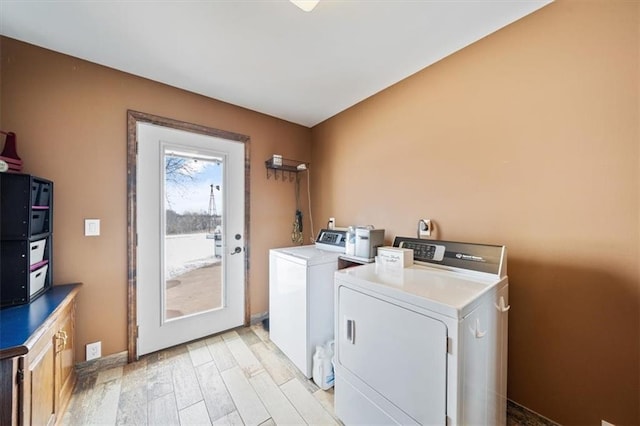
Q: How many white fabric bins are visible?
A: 2